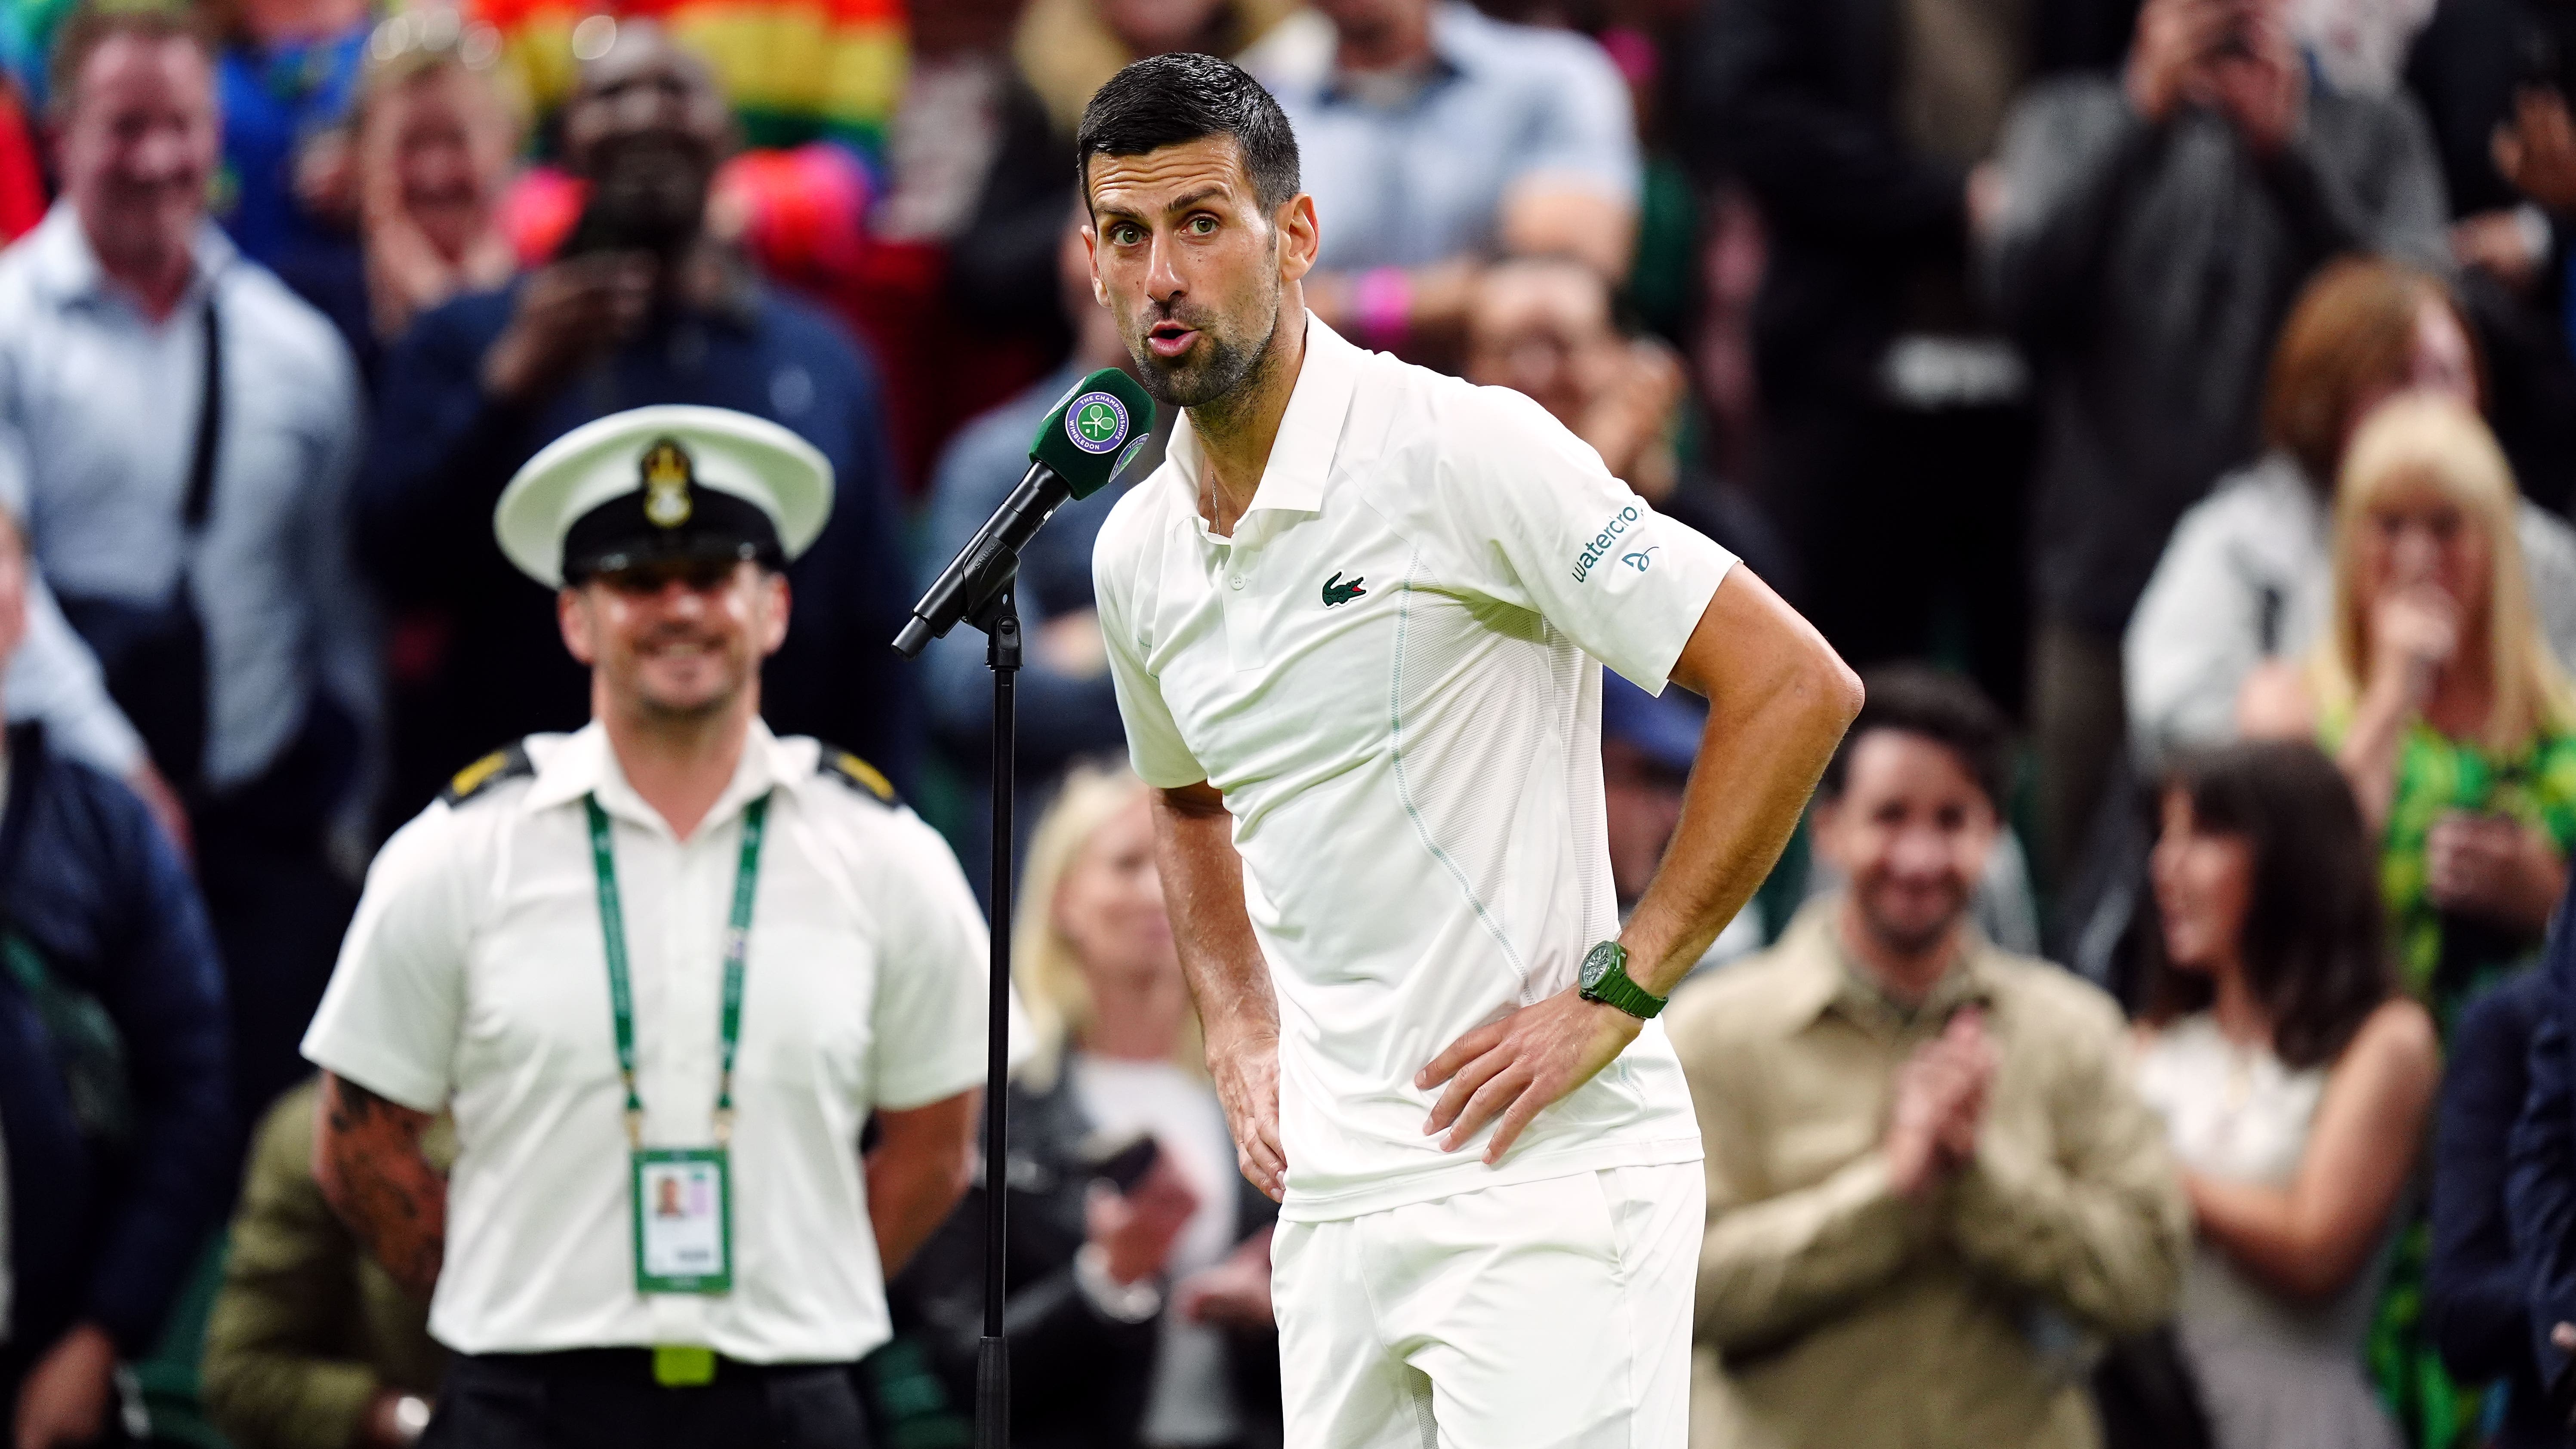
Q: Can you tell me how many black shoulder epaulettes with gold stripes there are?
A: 2